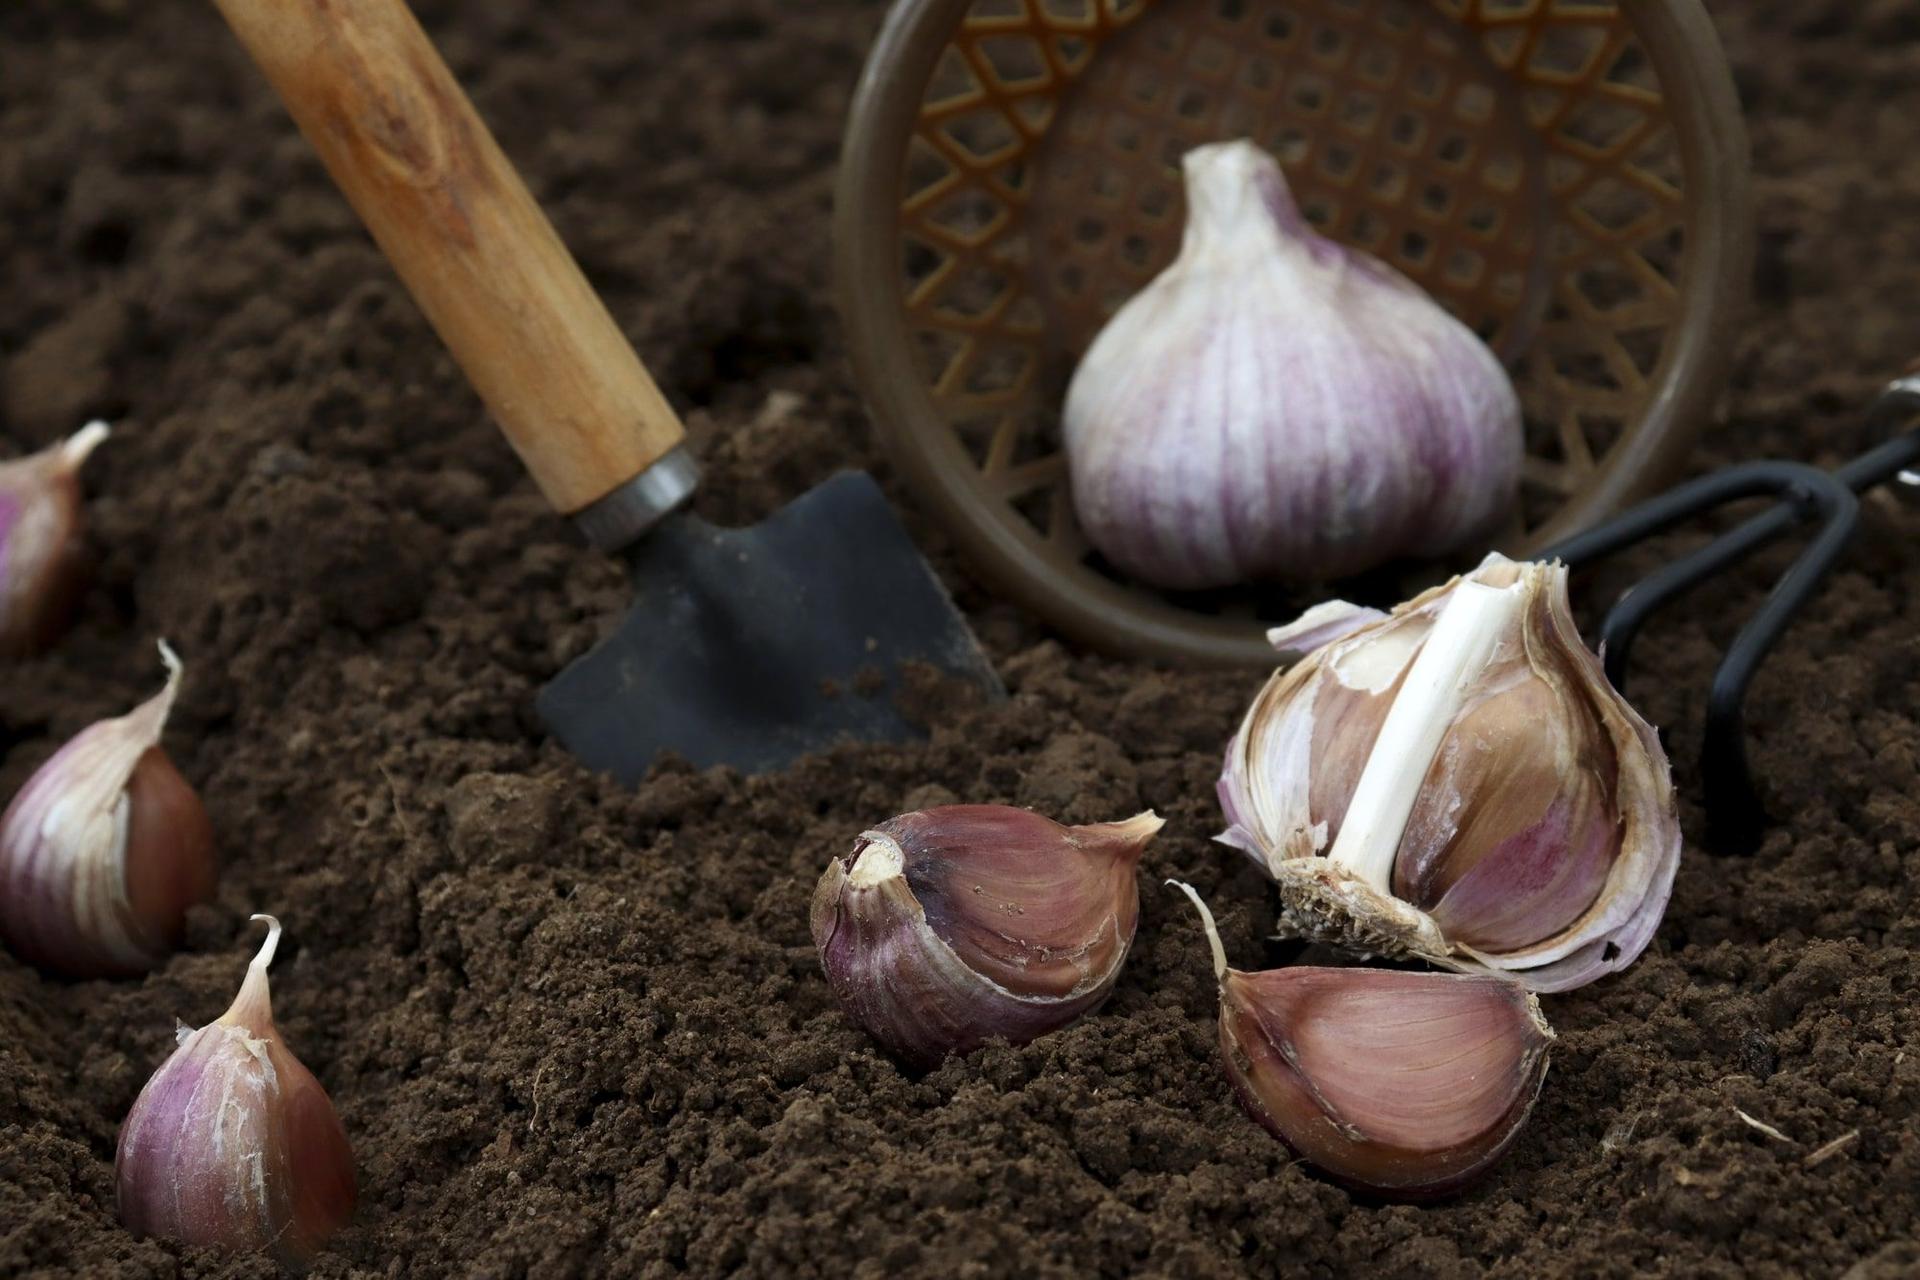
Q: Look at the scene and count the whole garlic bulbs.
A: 1